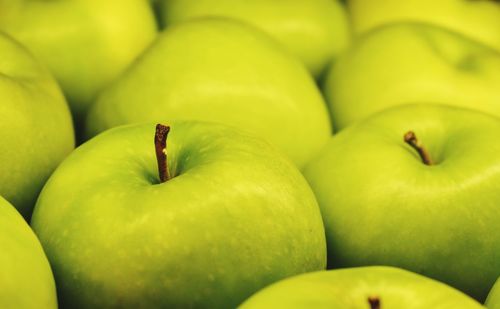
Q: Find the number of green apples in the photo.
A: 11